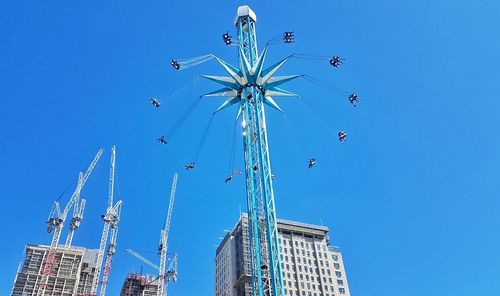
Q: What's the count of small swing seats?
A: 12